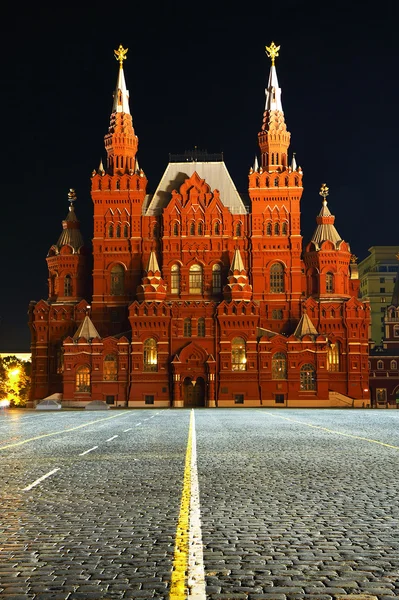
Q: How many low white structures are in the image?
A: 2